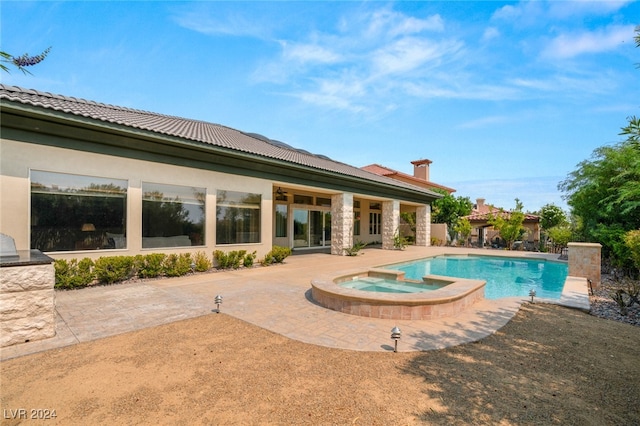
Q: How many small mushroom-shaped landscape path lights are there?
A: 3